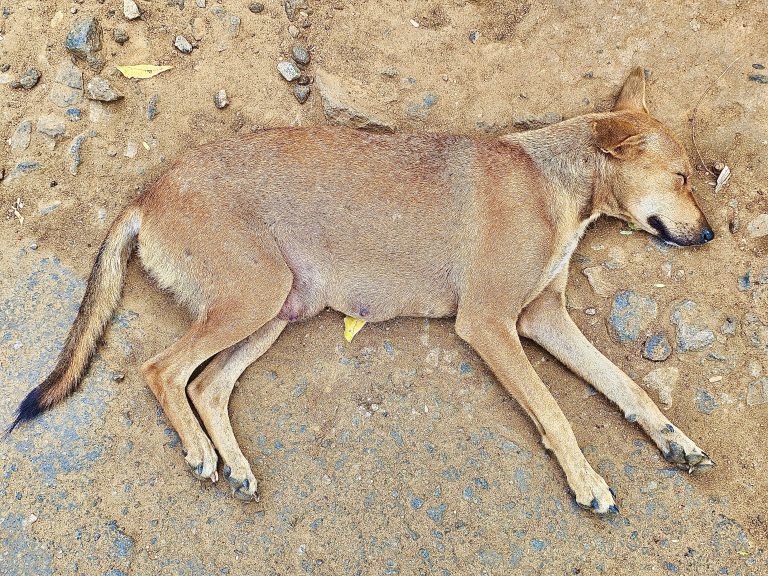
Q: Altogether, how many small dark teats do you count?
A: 2